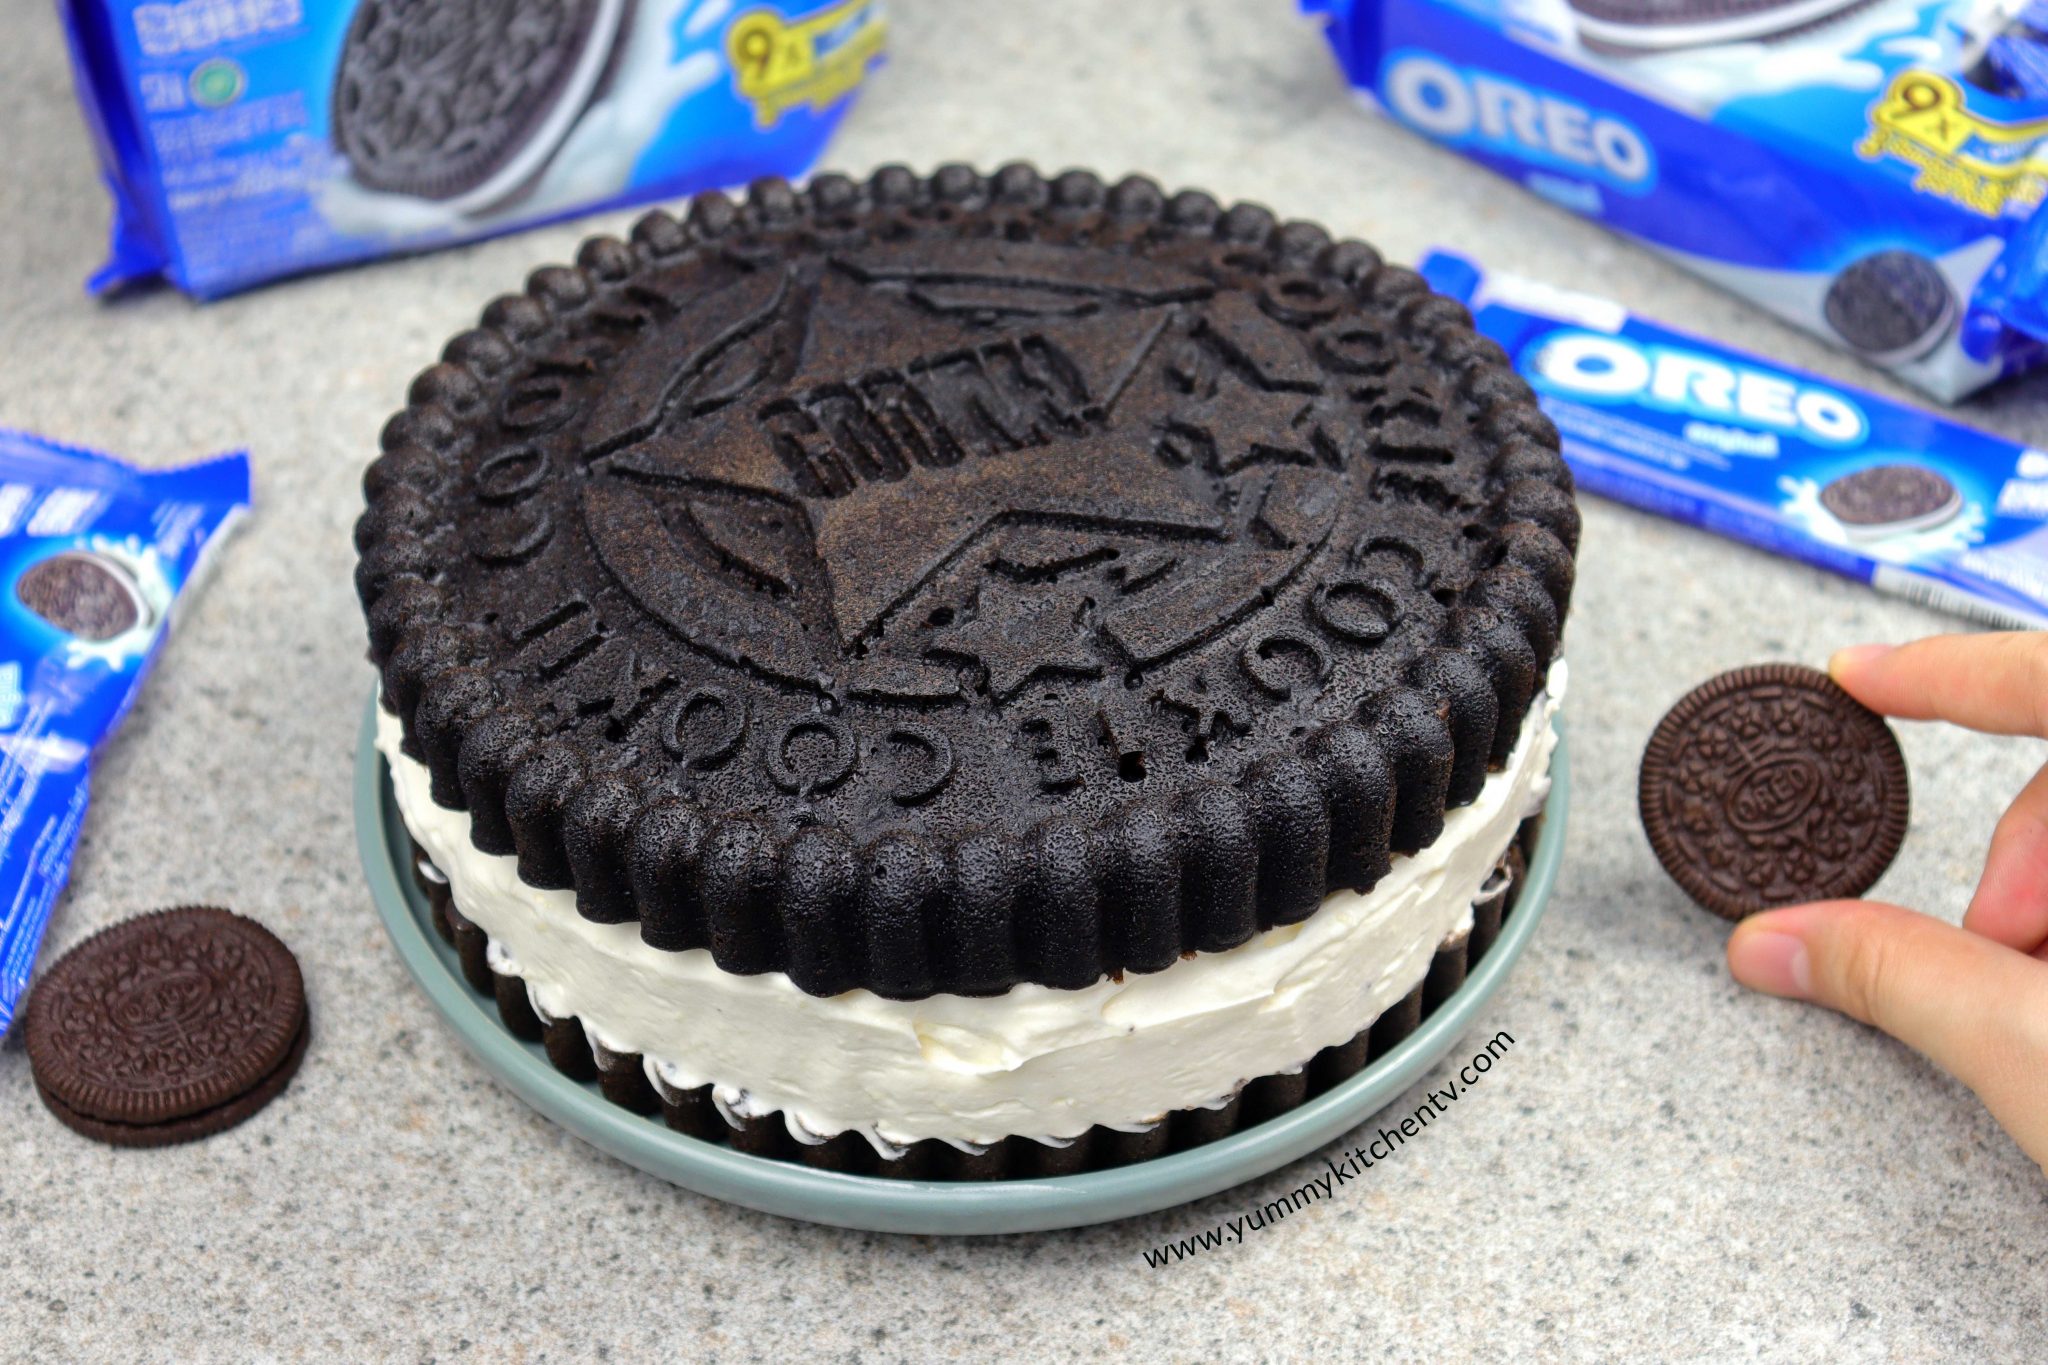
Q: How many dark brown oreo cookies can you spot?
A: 2